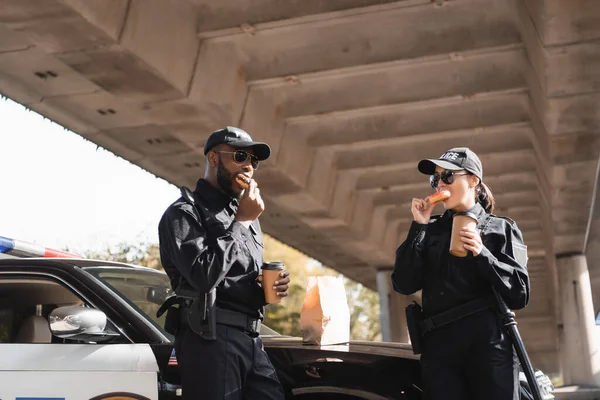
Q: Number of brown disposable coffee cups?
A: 2